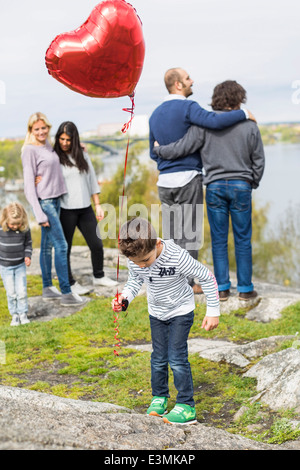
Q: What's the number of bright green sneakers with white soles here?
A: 2